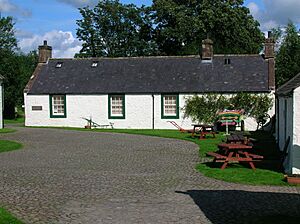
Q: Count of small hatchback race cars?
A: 0